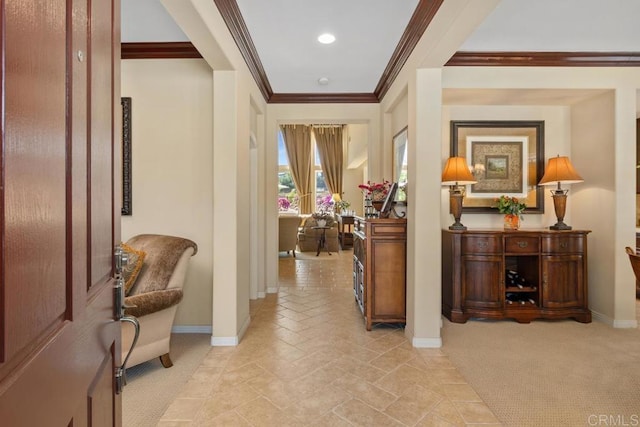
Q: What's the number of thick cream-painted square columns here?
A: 2